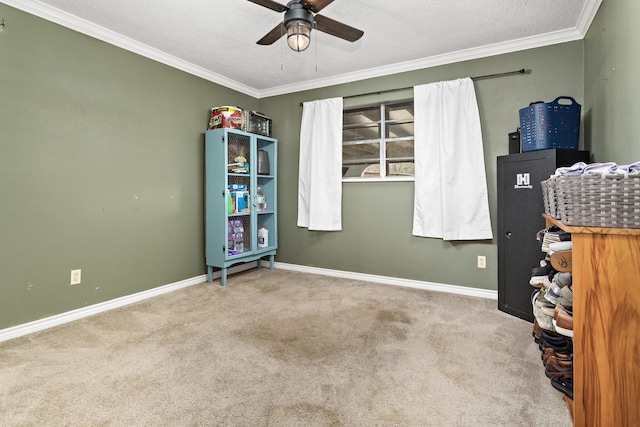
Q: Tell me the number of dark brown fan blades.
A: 4